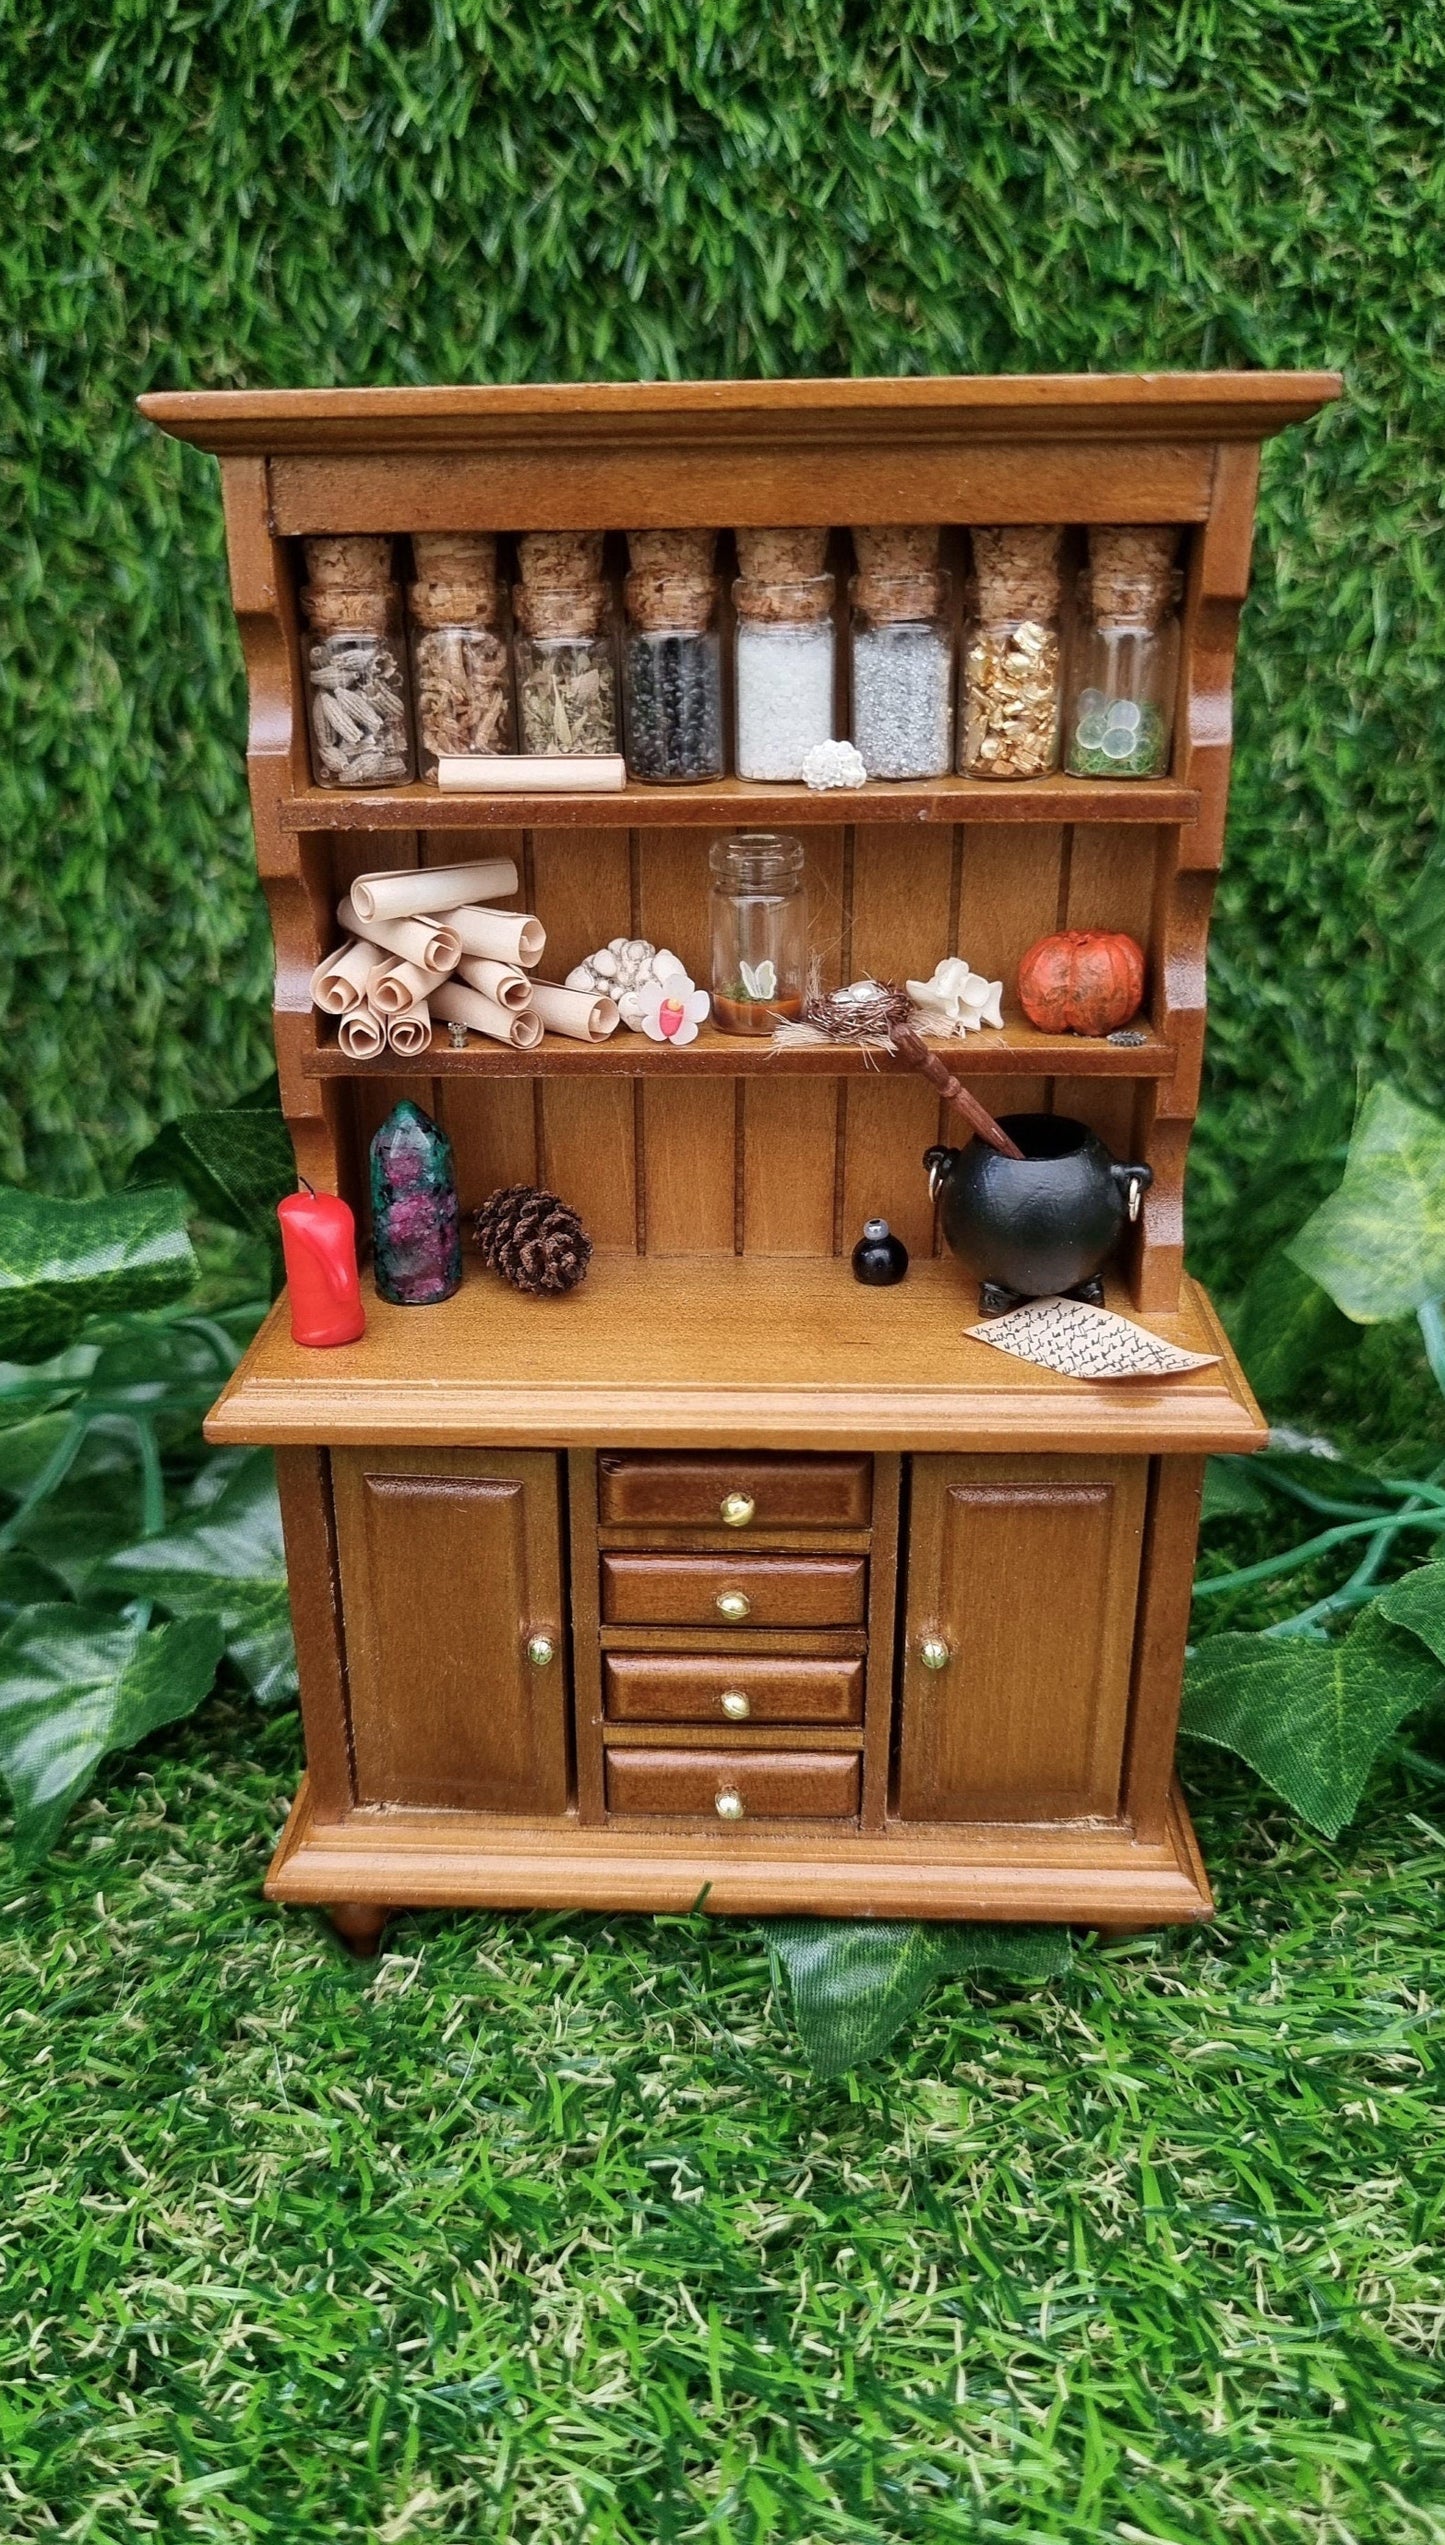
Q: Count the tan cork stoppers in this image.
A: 8